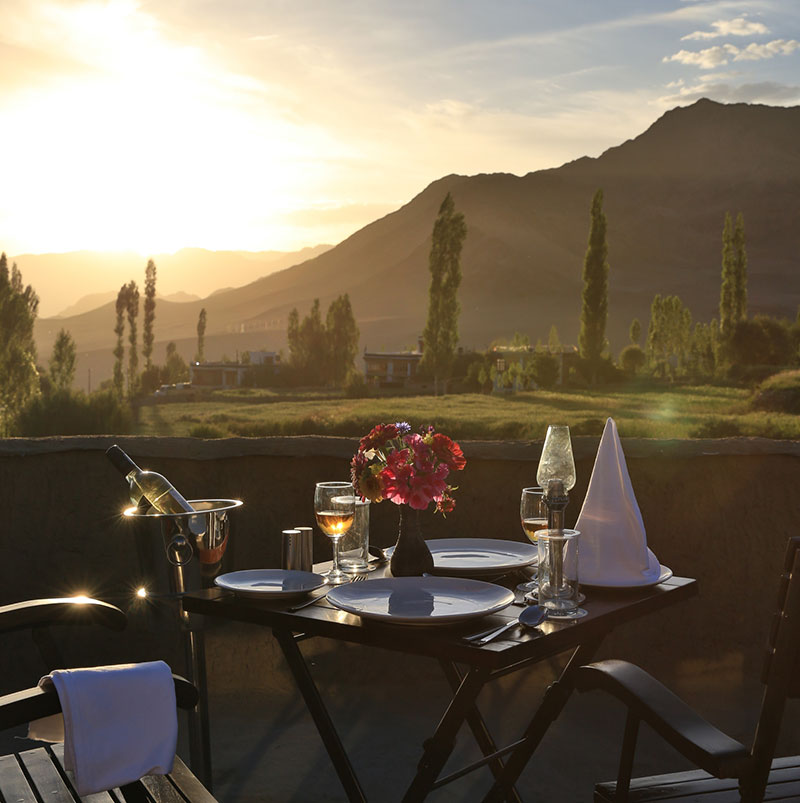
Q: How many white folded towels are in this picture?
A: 2